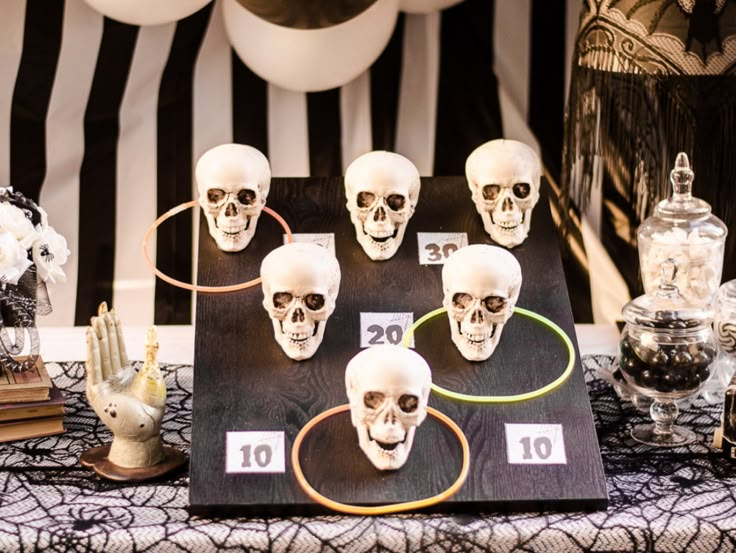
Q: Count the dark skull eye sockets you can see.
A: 12